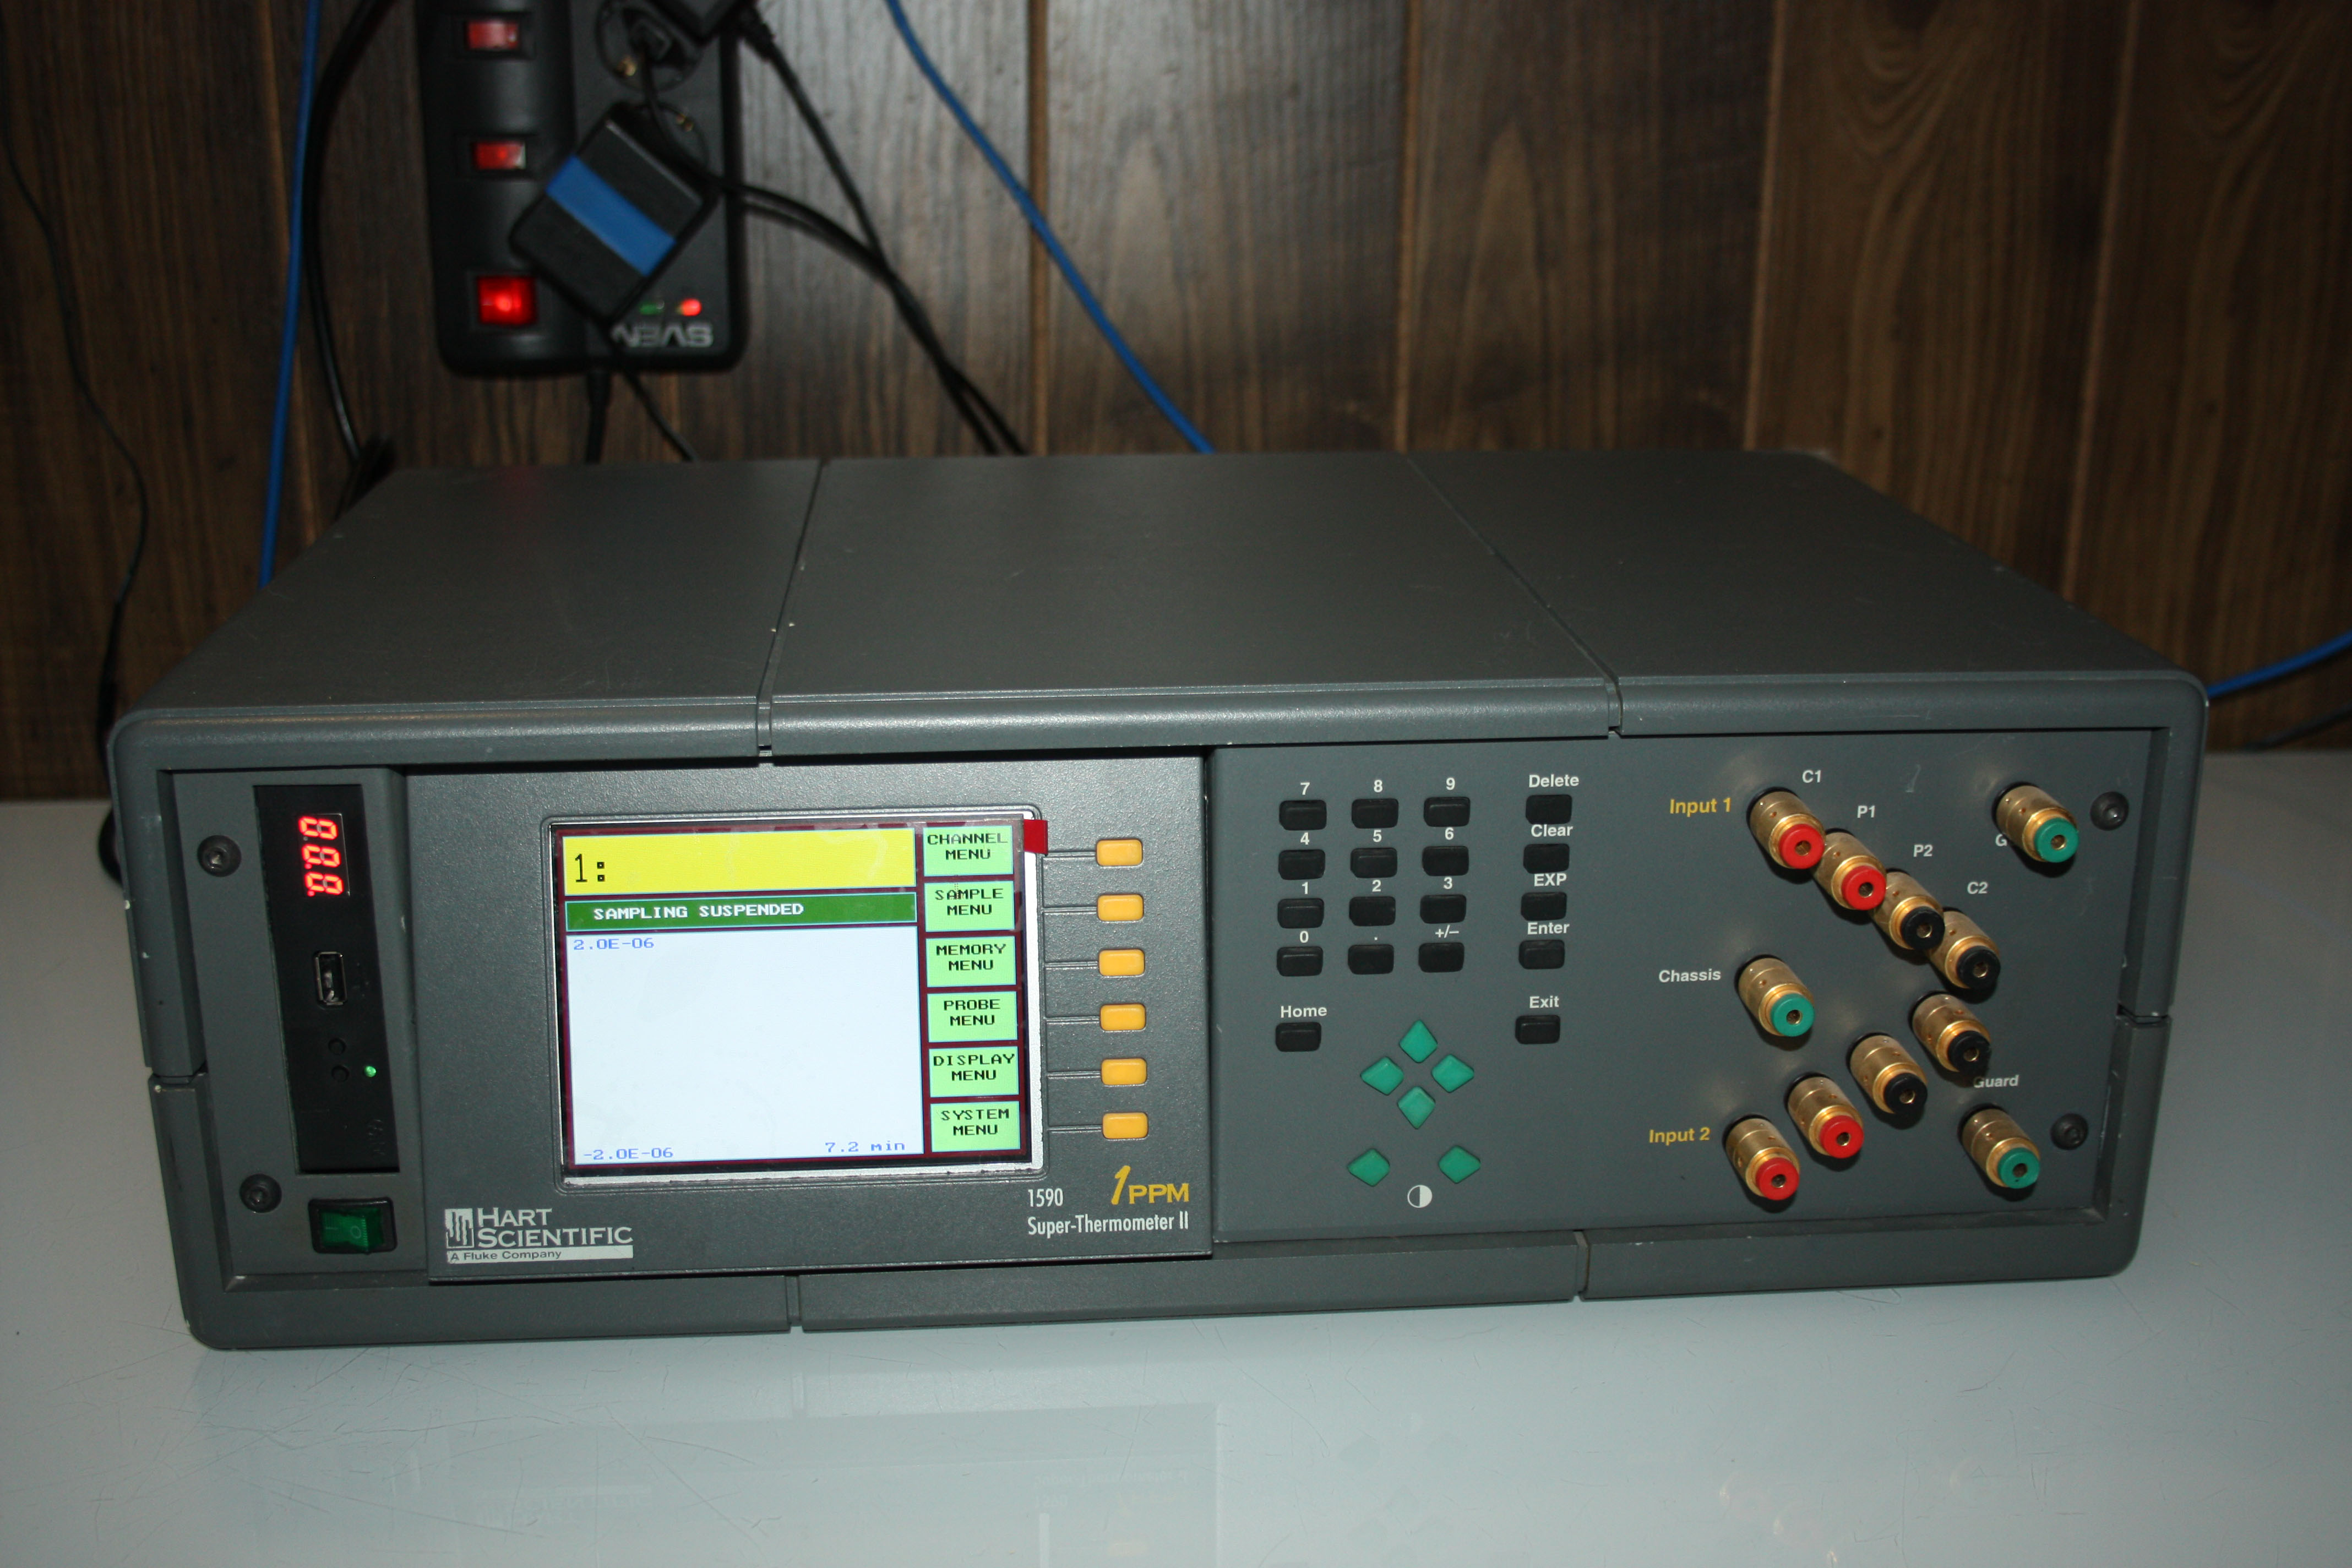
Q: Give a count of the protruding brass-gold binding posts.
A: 11